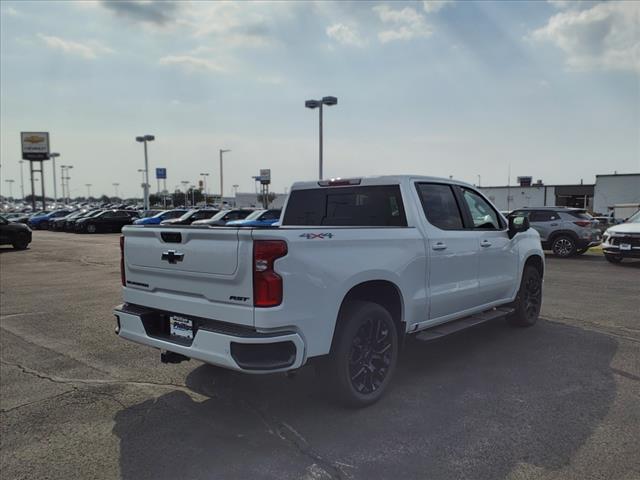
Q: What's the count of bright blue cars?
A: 3